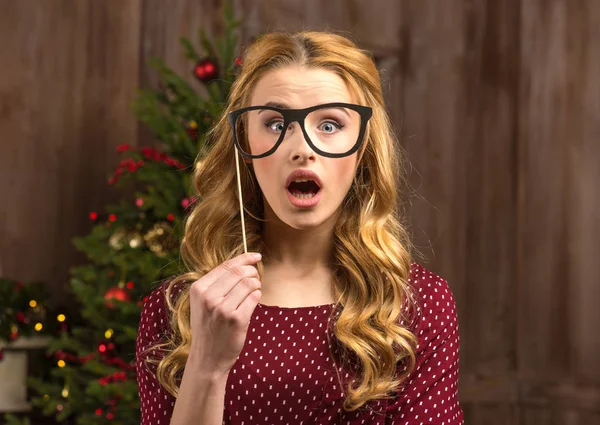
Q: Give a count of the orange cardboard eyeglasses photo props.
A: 0